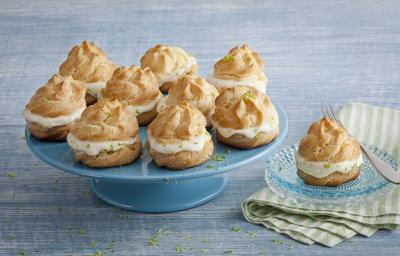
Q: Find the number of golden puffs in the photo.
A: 10